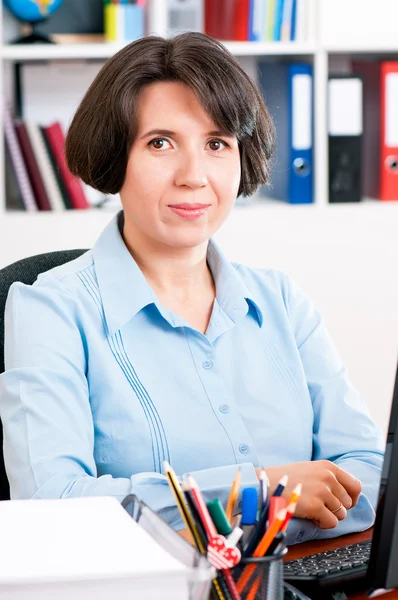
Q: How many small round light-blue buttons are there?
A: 3